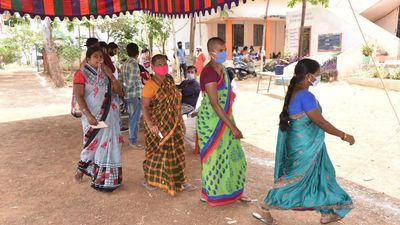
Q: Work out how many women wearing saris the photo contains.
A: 4